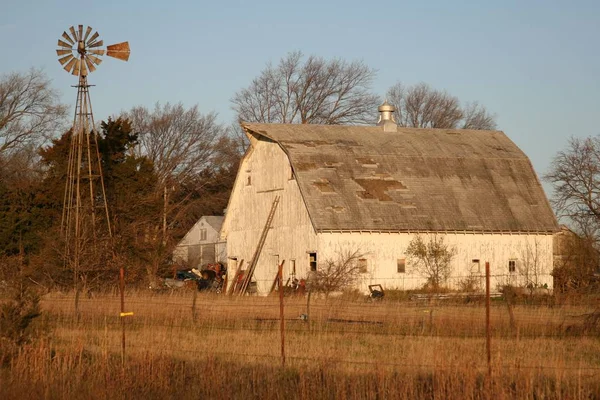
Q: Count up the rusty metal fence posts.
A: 3